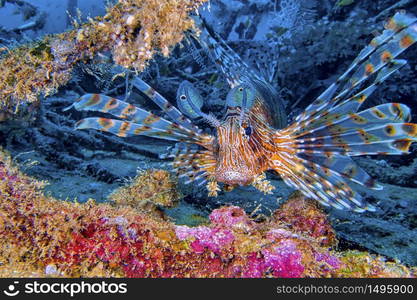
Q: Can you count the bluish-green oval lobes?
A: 2